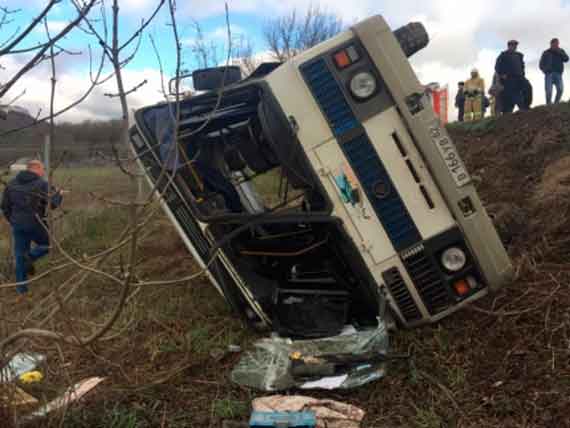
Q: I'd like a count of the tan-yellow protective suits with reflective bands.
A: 1